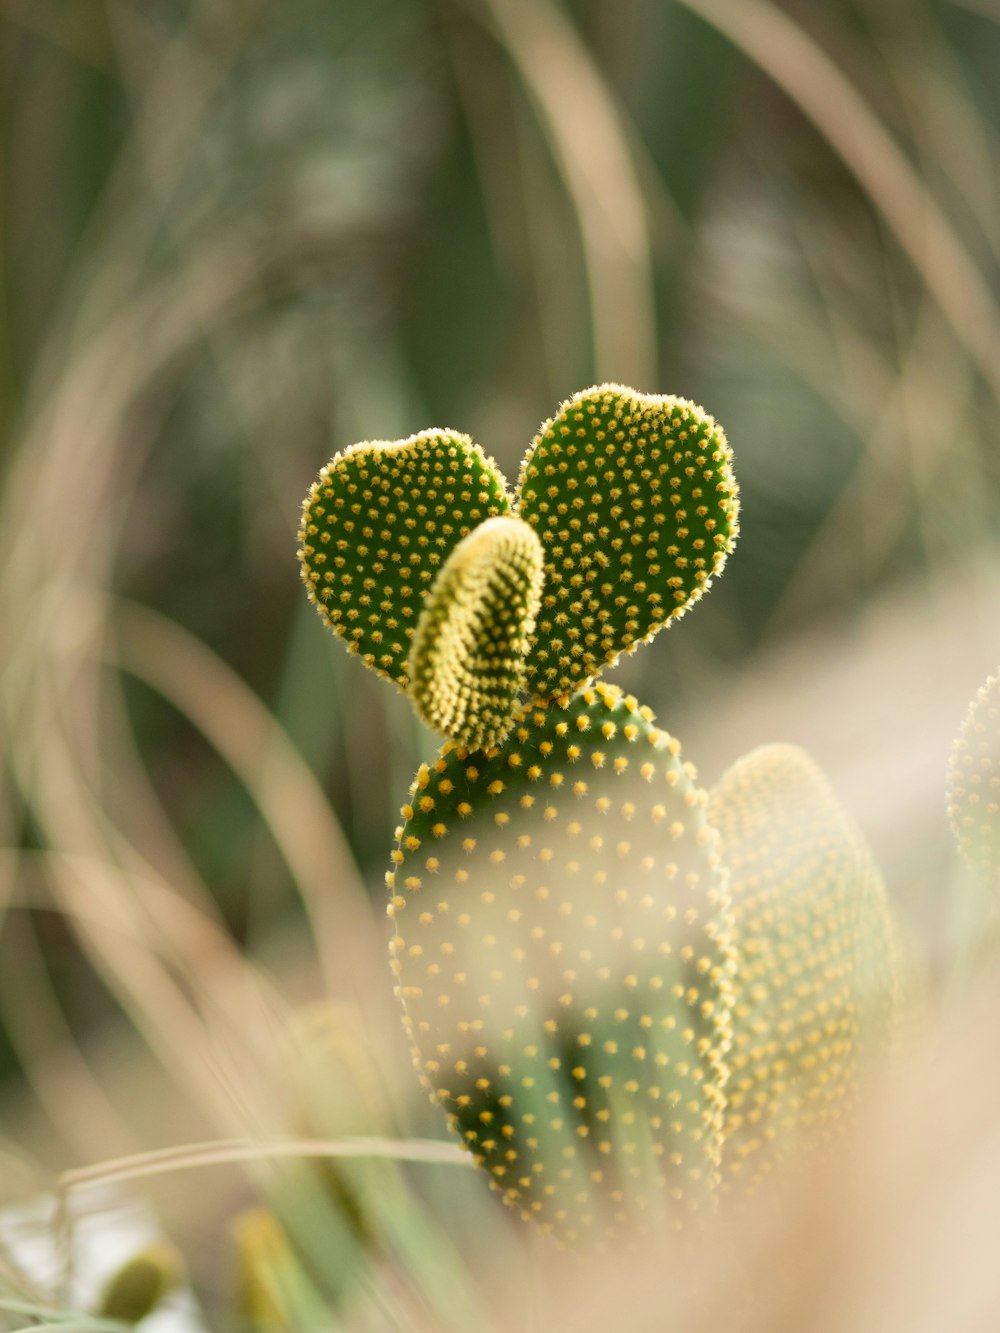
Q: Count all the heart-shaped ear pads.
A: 2